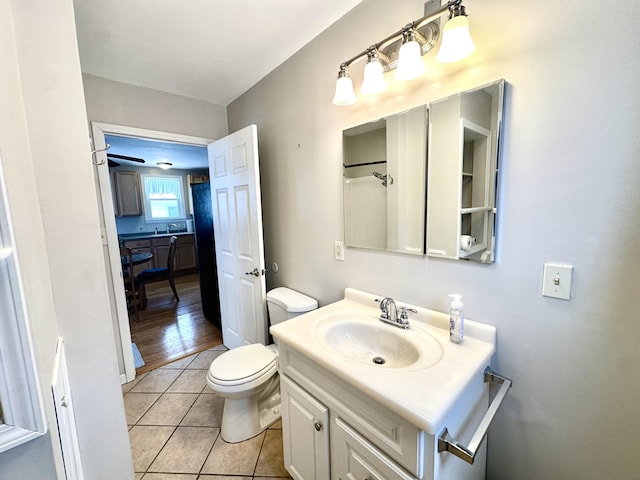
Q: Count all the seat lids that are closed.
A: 1